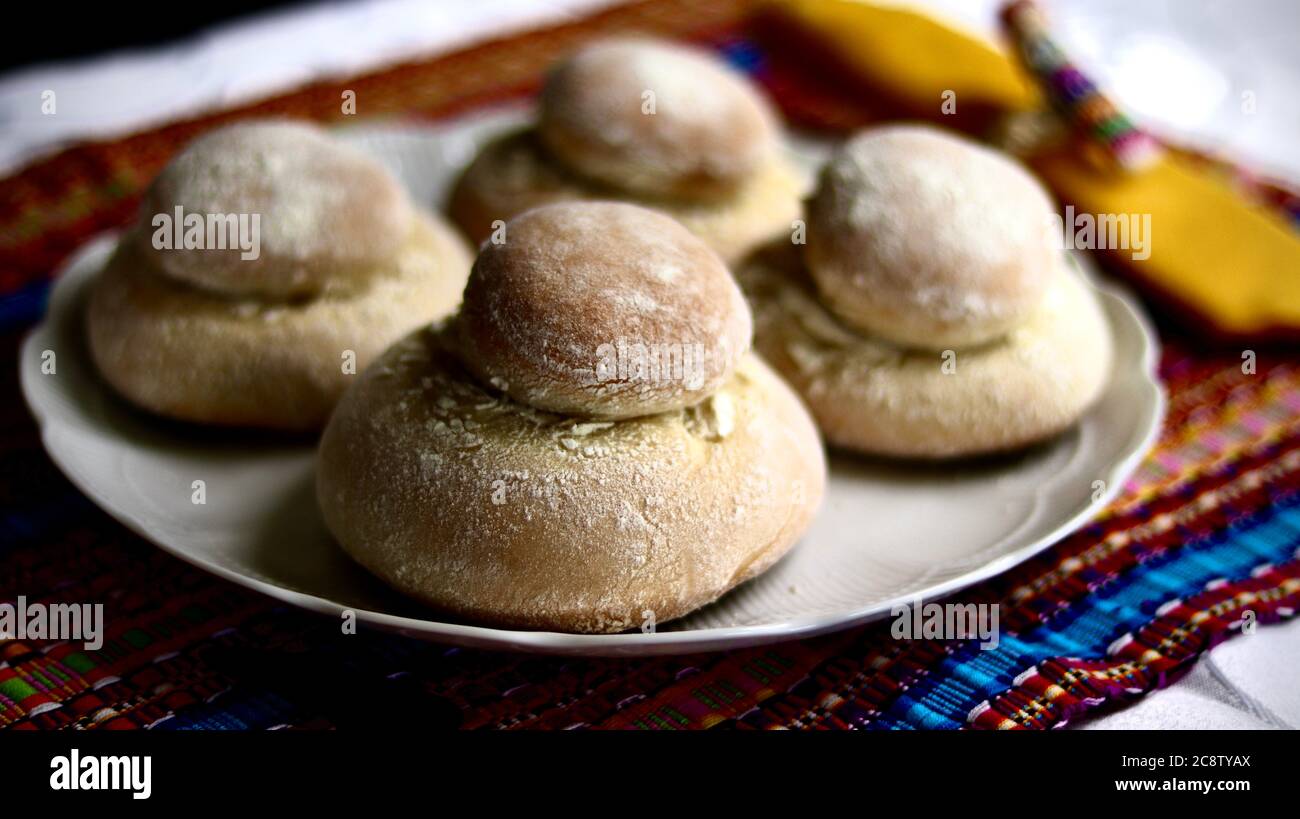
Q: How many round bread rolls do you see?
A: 4